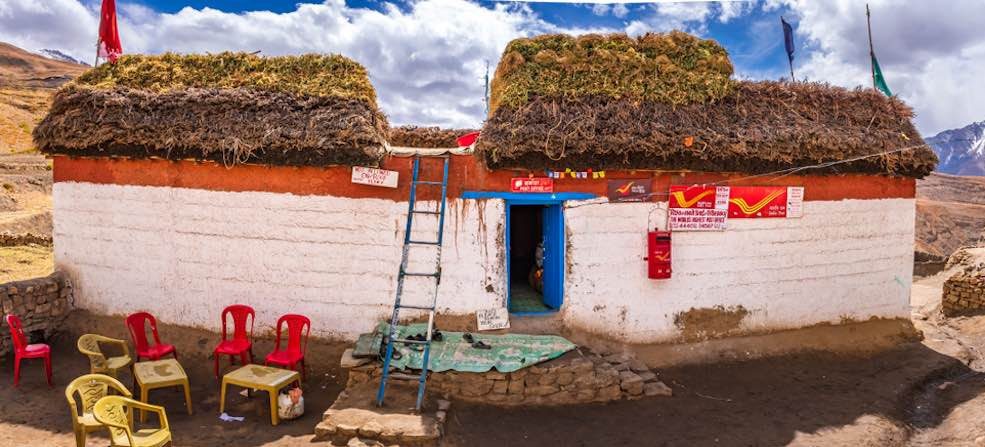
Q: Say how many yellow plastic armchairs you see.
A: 3